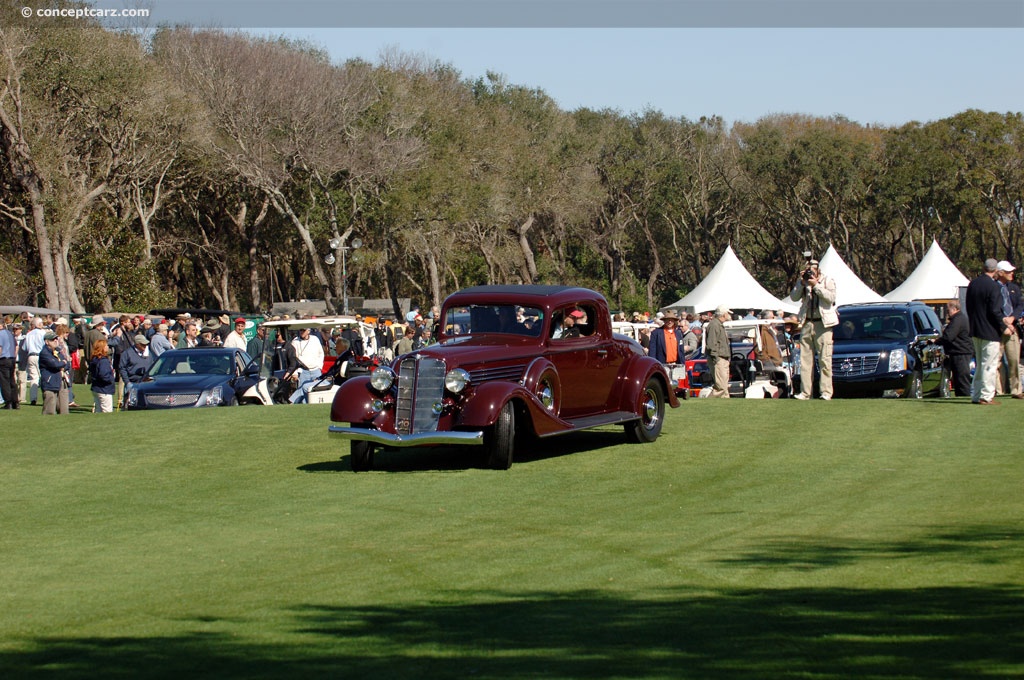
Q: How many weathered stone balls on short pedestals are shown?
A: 0